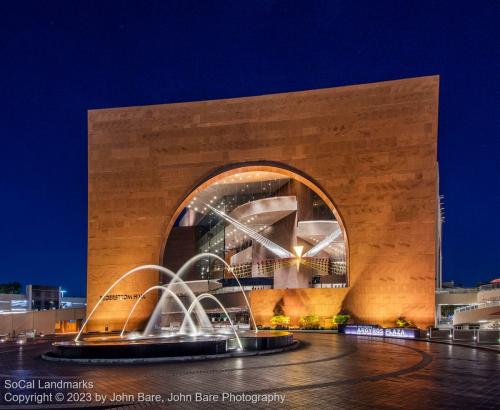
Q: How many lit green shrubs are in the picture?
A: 4